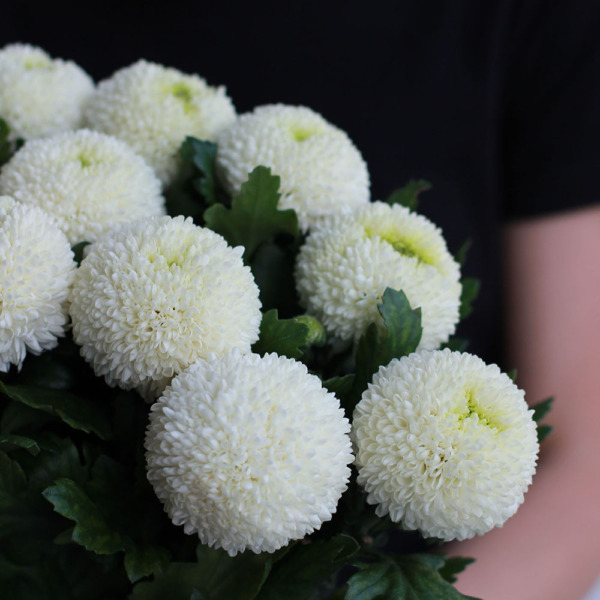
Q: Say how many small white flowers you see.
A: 9